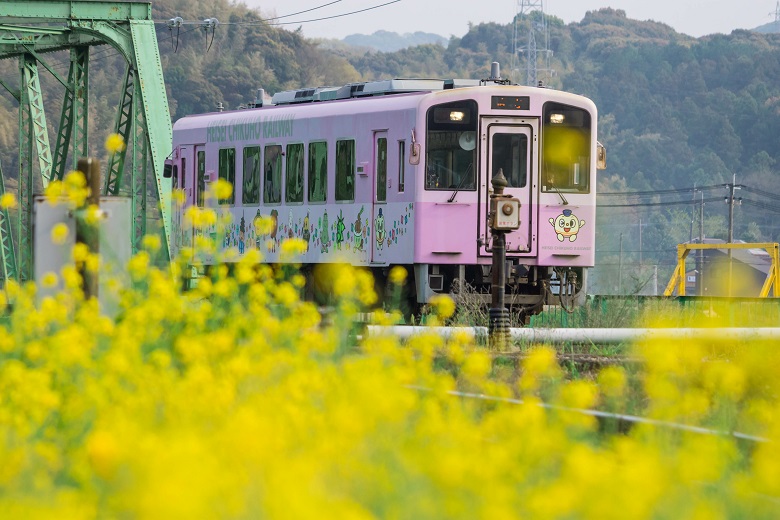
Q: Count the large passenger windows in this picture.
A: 6